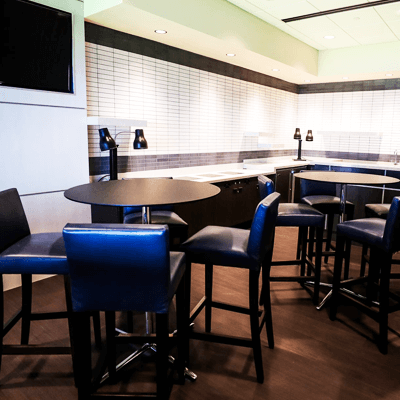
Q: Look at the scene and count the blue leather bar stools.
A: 8